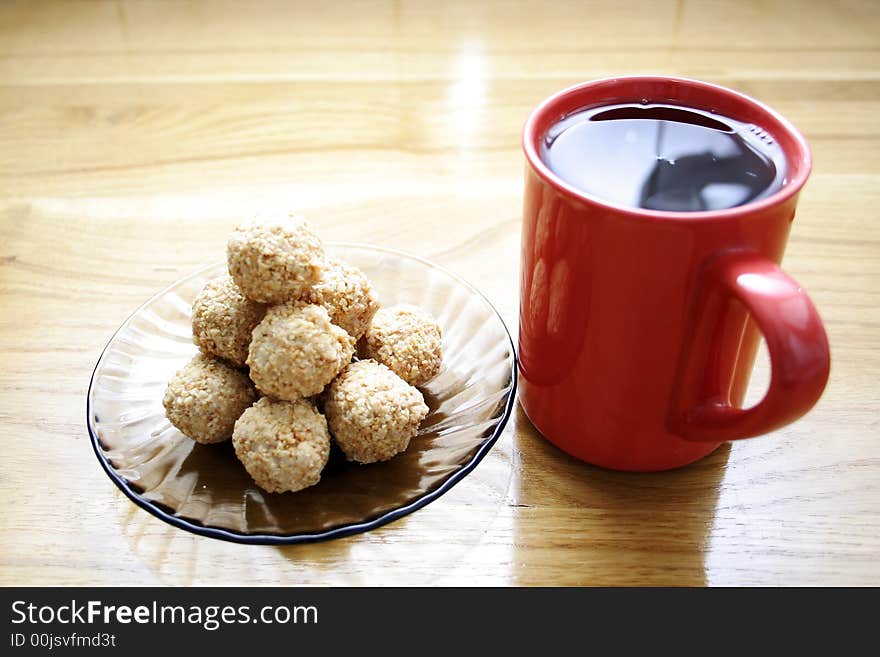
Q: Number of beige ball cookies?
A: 8